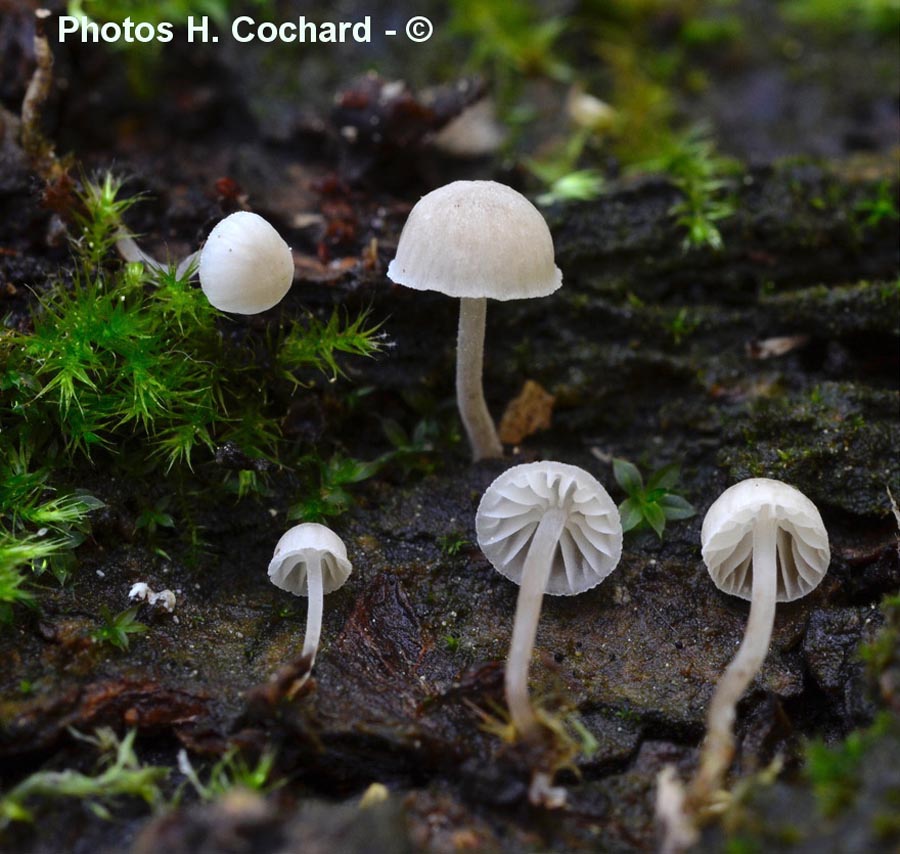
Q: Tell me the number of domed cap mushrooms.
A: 5